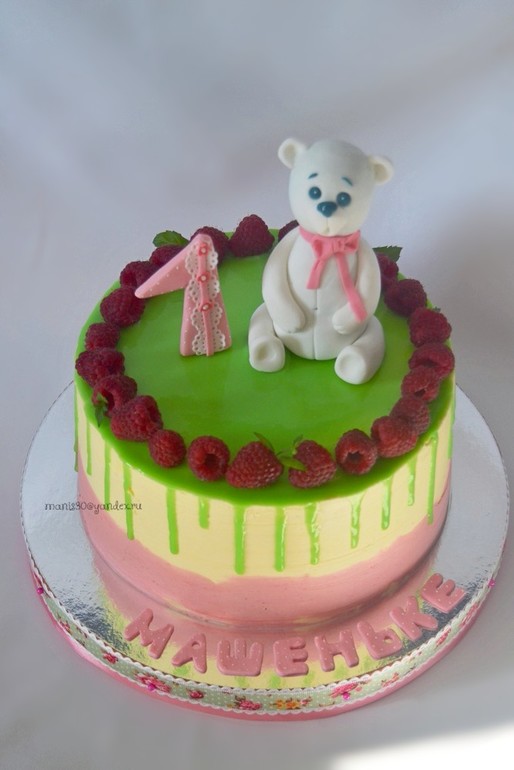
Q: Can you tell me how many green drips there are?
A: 14